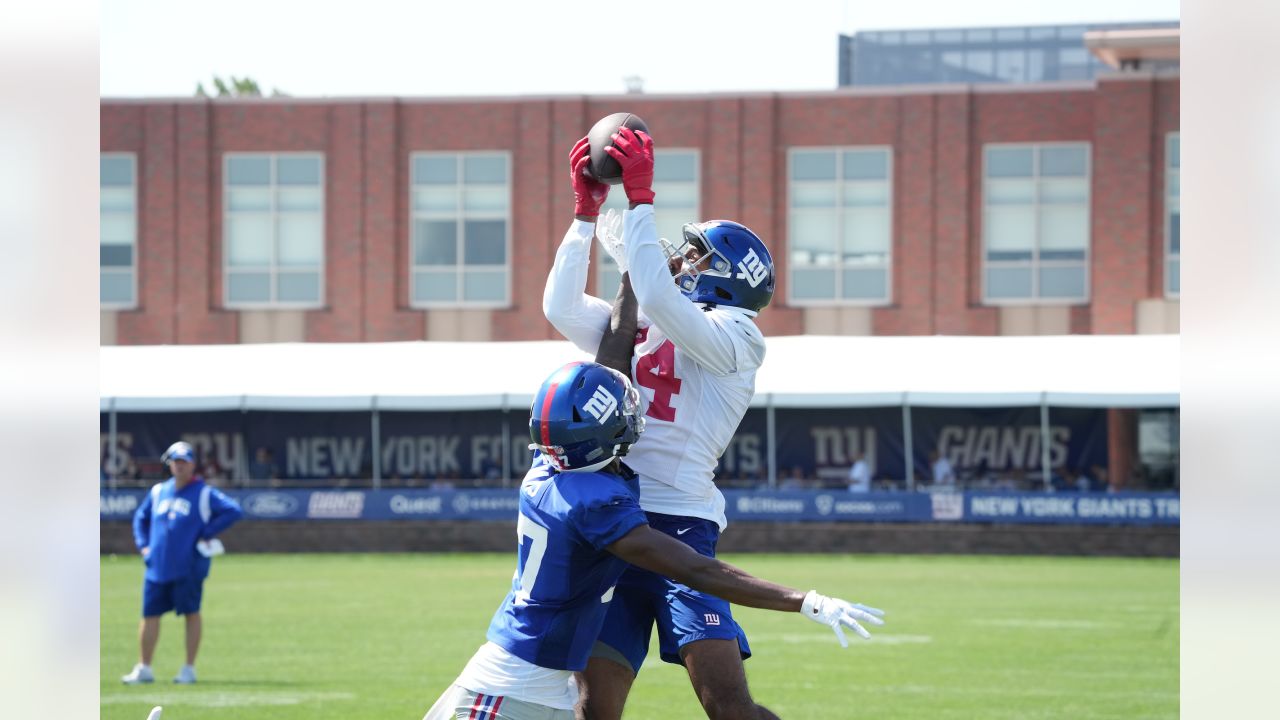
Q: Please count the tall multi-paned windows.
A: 7